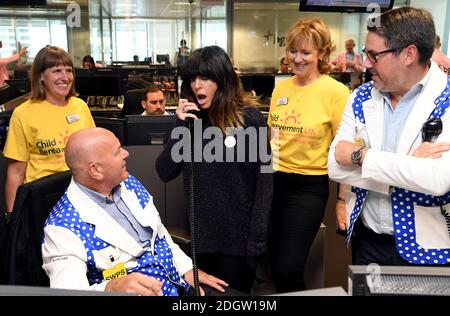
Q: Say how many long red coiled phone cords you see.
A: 0